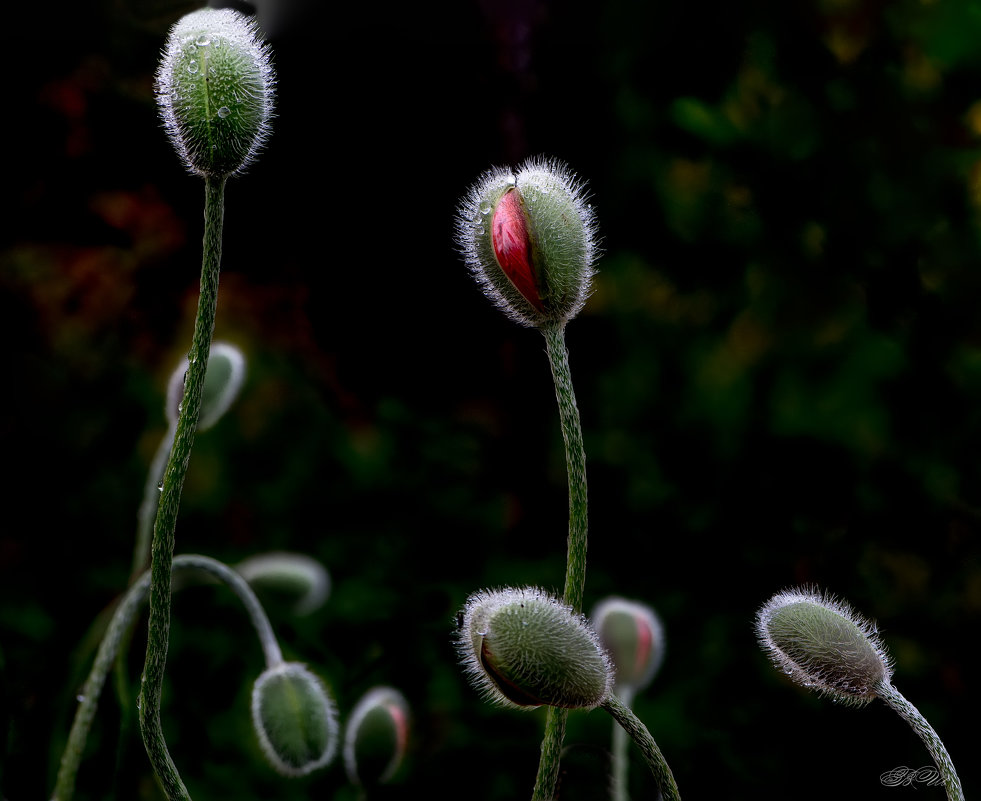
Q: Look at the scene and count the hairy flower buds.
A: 9